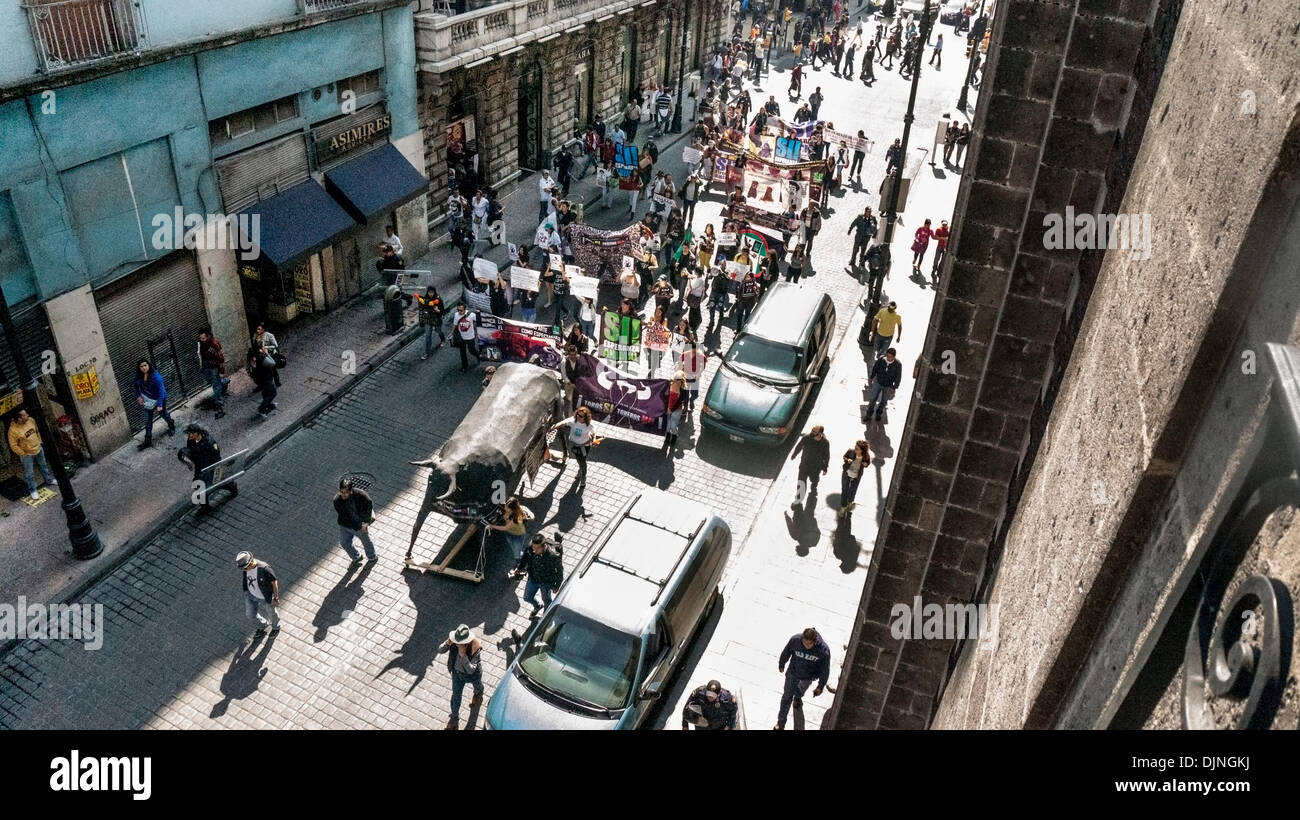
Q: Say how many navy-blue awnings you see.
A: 2